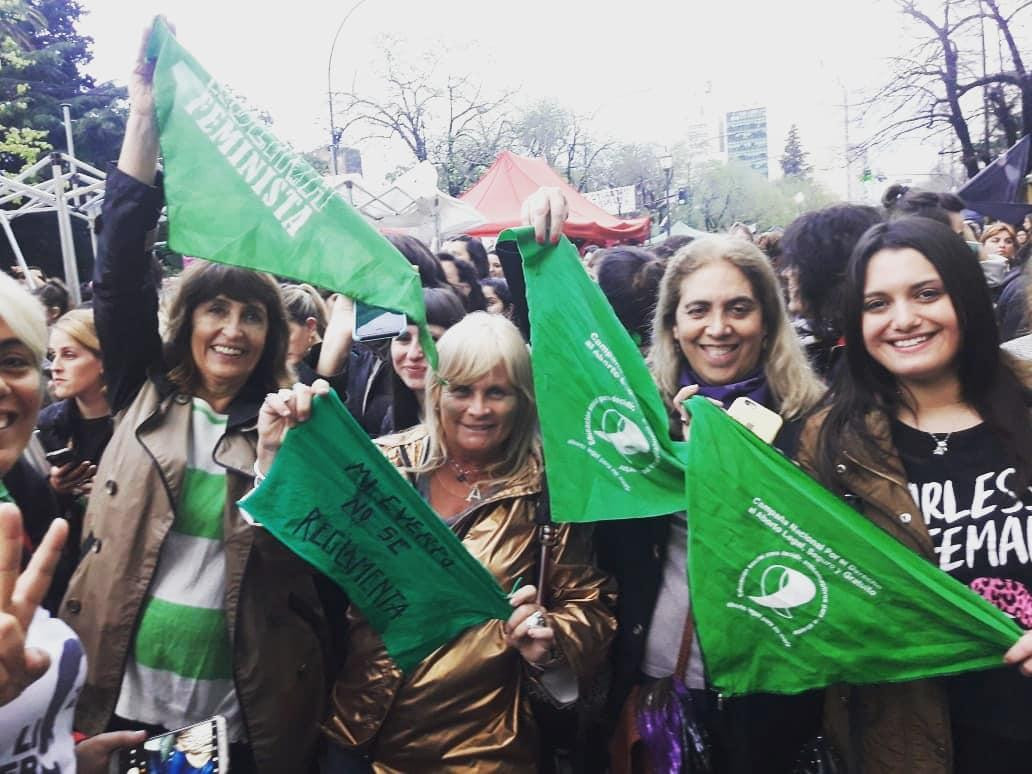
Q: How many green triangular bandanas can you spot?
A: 4